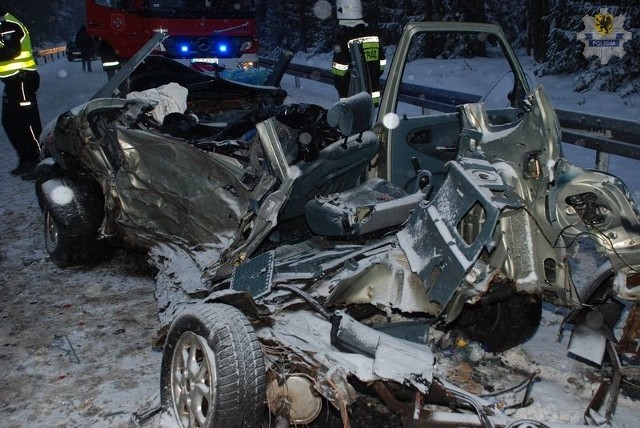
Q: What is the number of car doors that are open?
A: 1